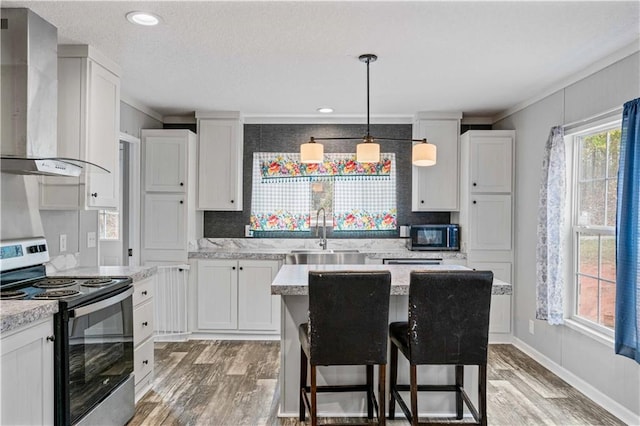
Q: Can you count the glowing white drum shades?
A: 3